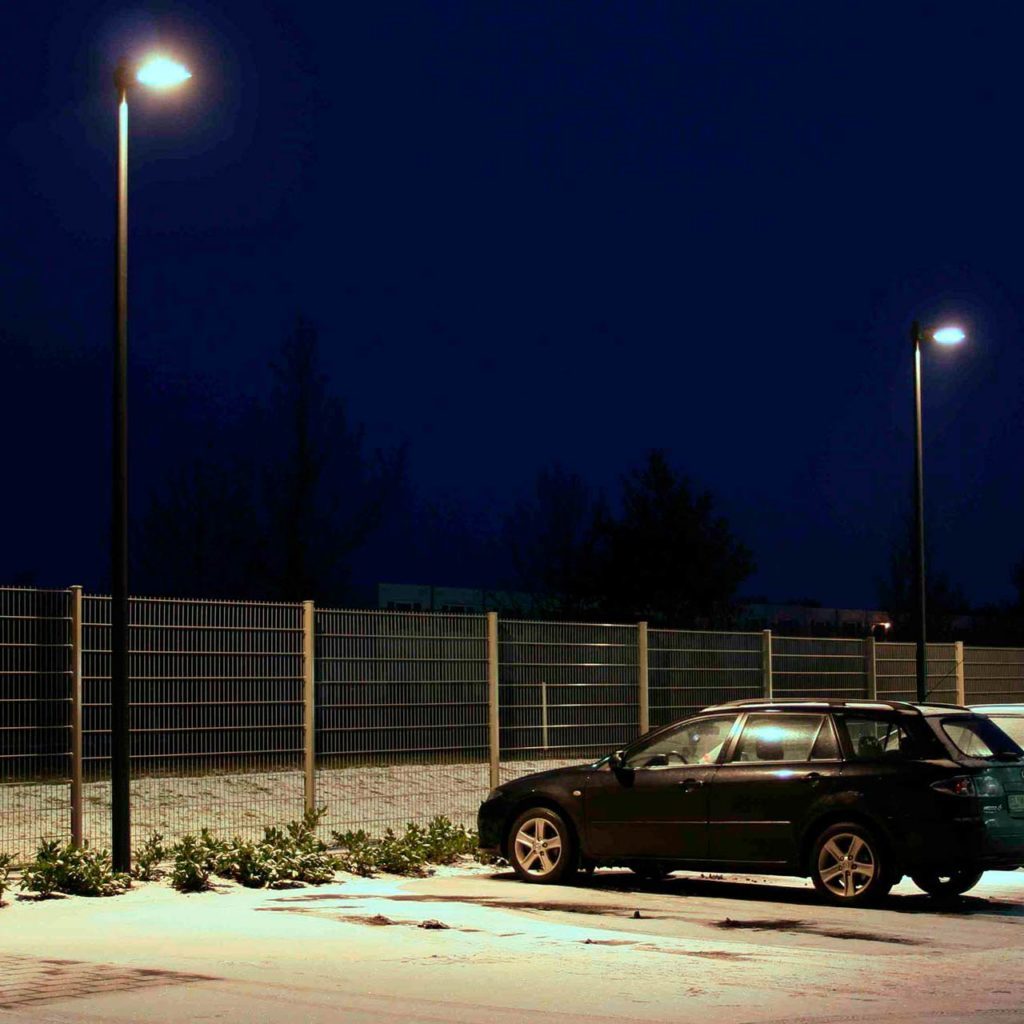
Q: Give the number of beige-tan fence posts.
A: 7